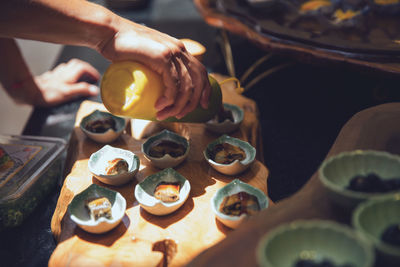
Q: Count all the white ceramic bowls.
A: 8